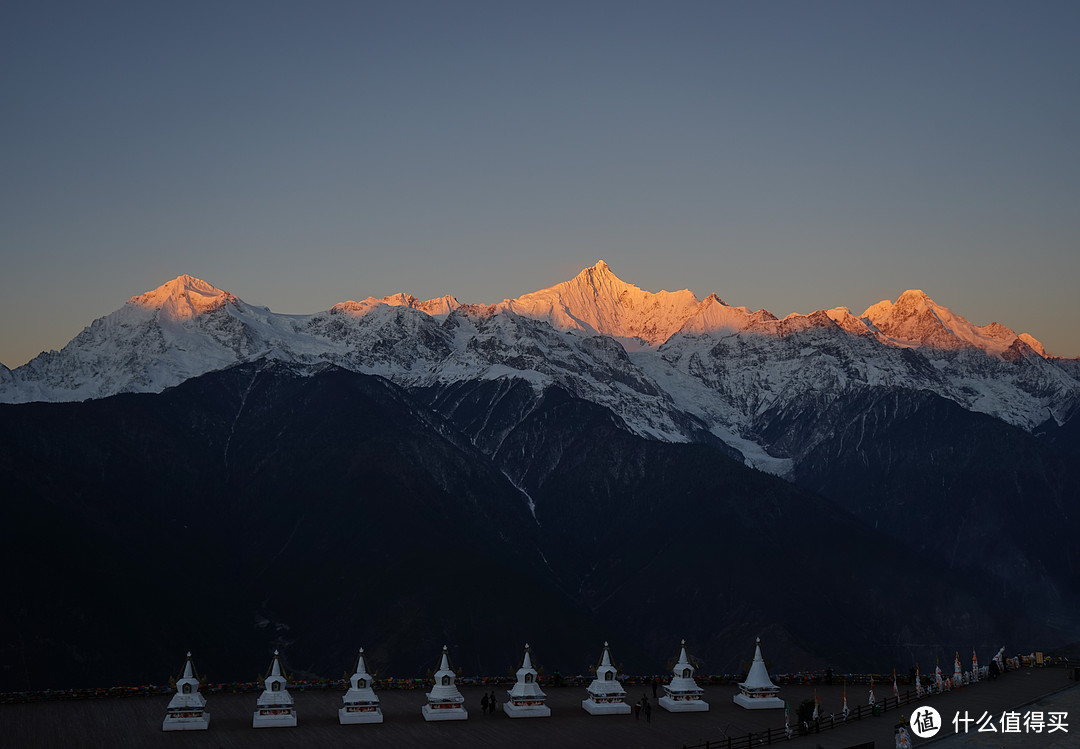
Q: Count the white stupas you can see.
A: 8